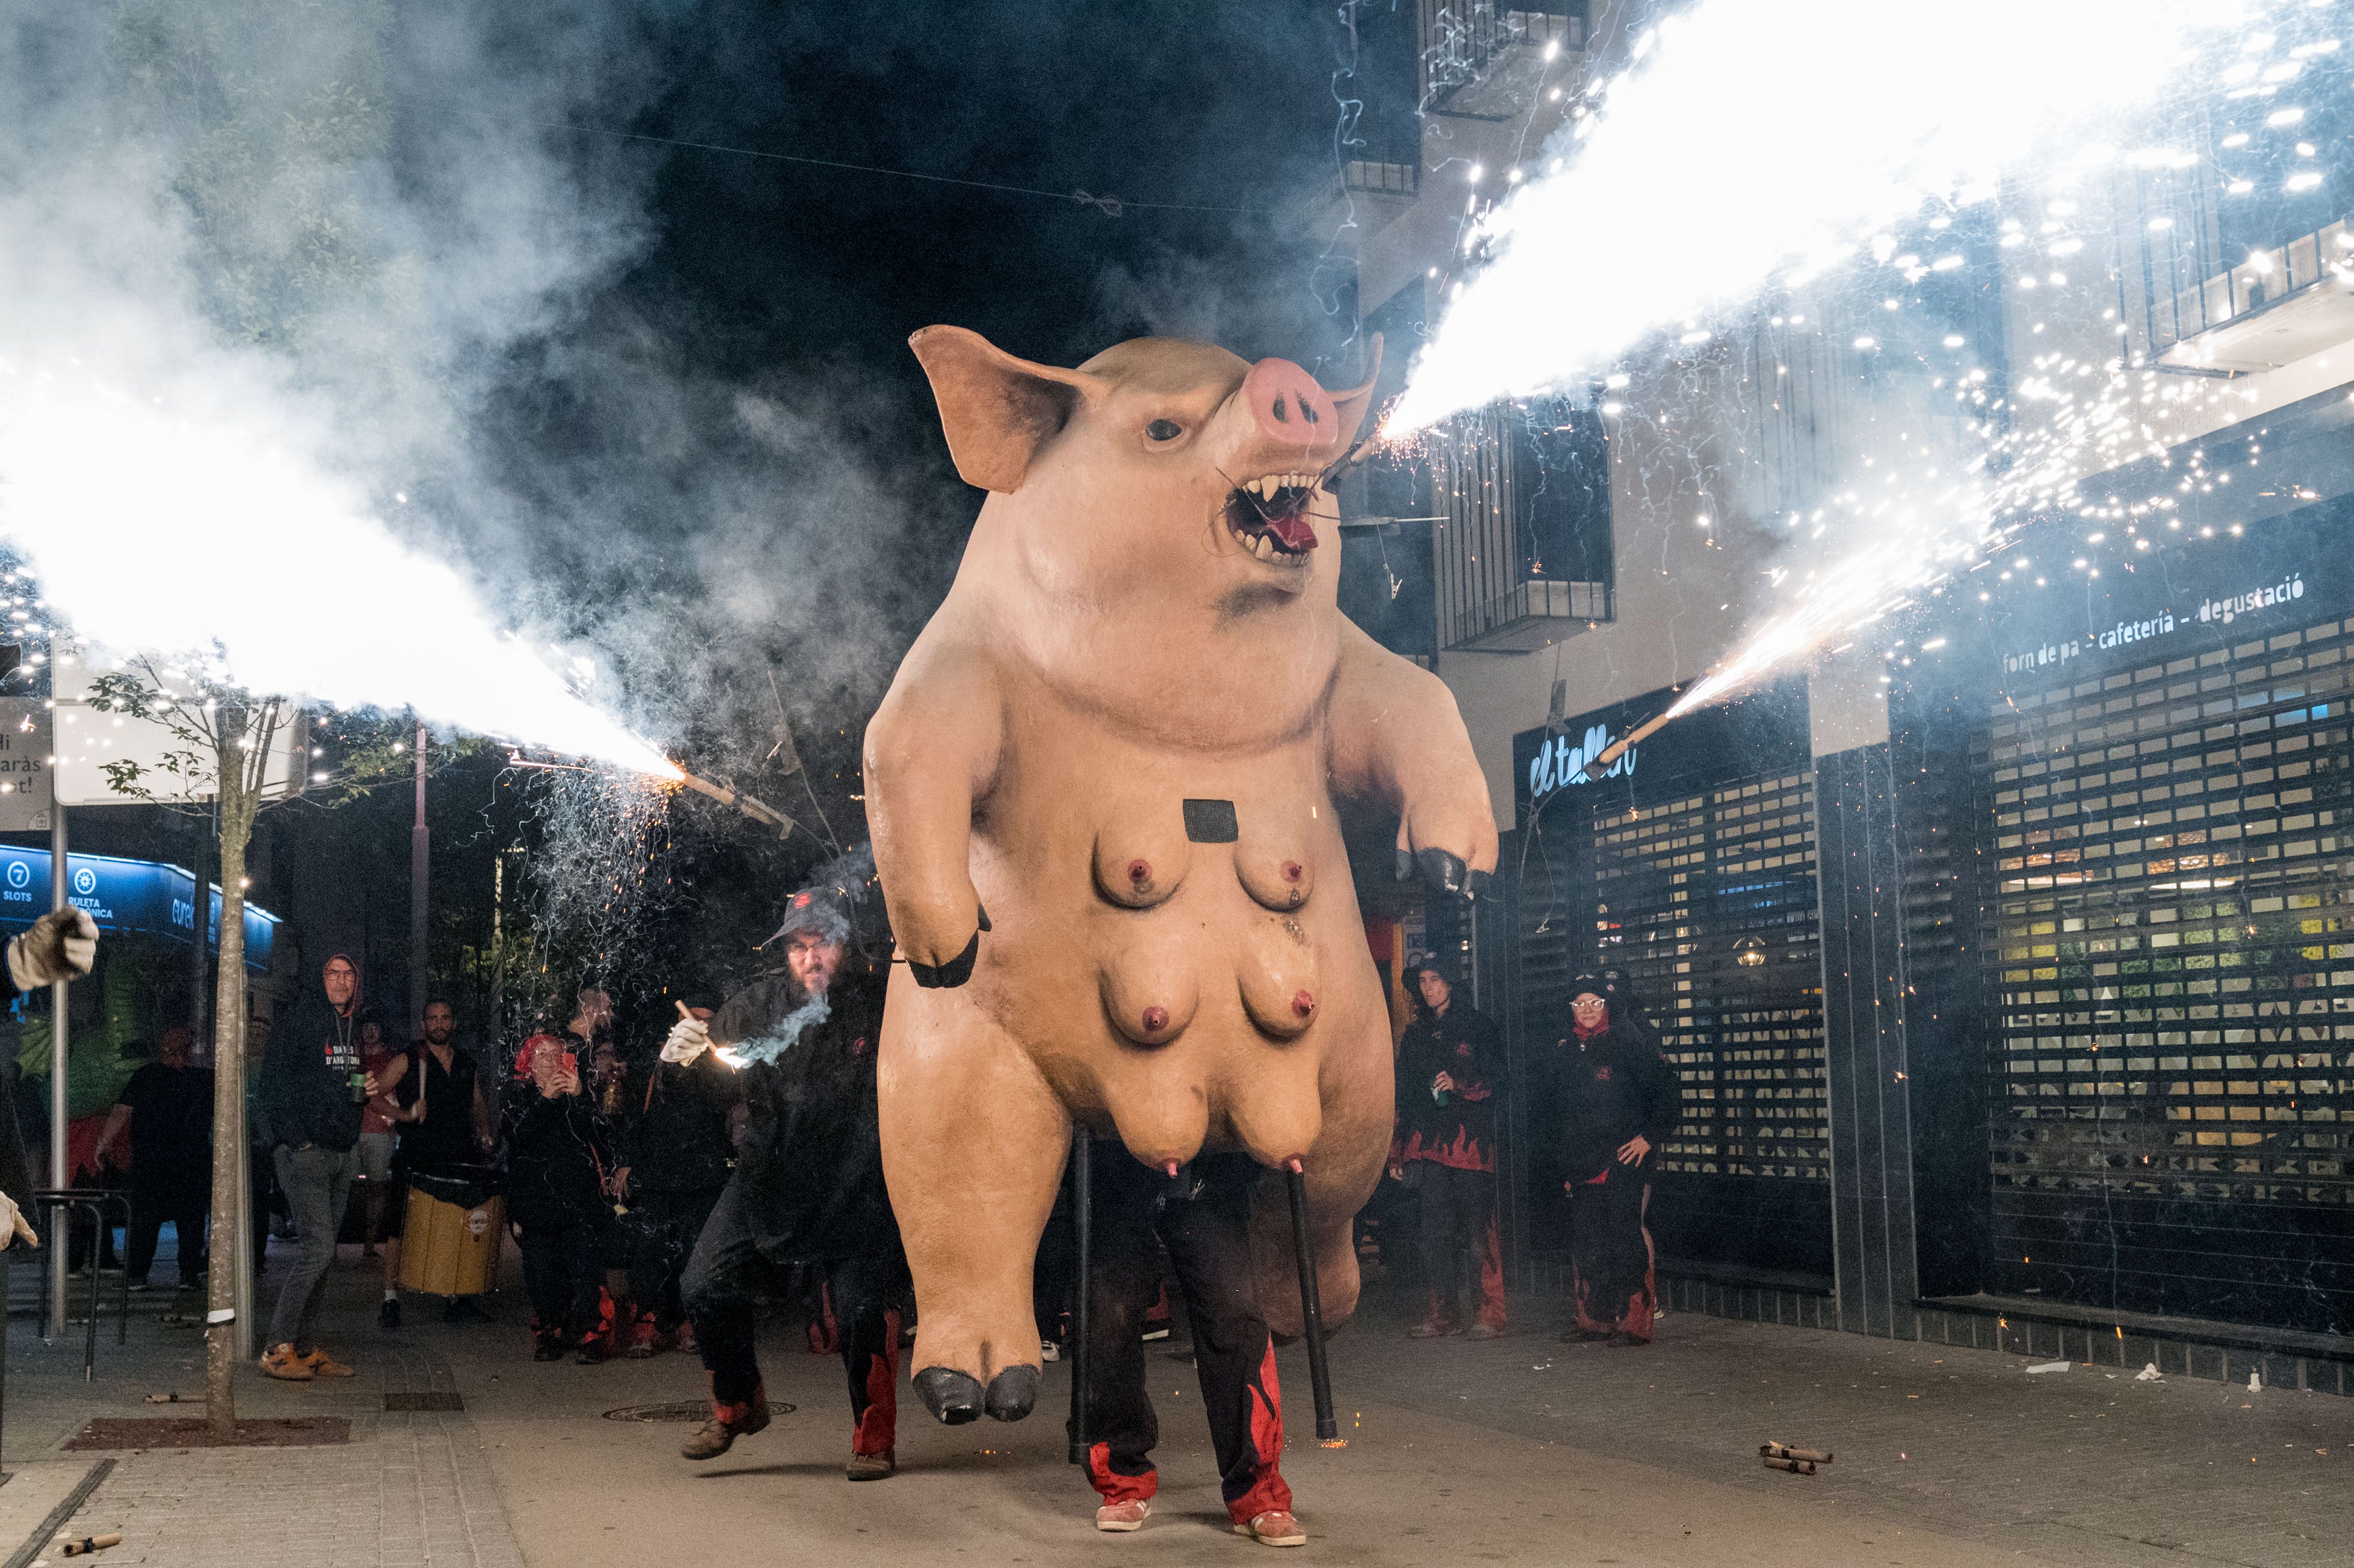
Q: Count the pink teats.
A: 6